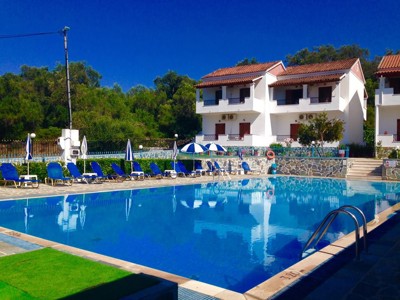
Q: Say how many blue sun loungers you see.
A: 13